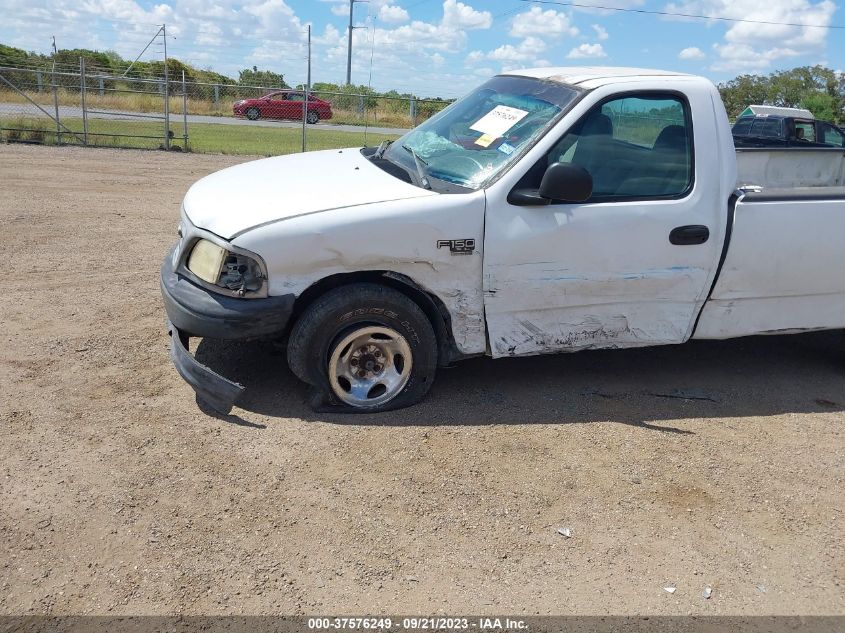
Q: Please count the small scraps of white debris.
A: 3